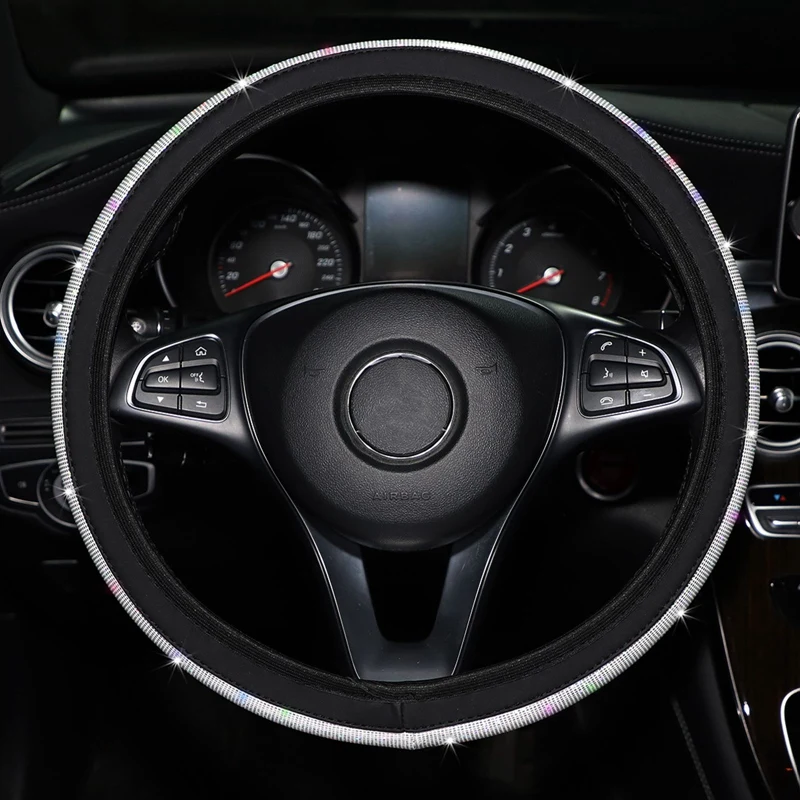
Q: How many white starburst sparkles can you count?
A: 9